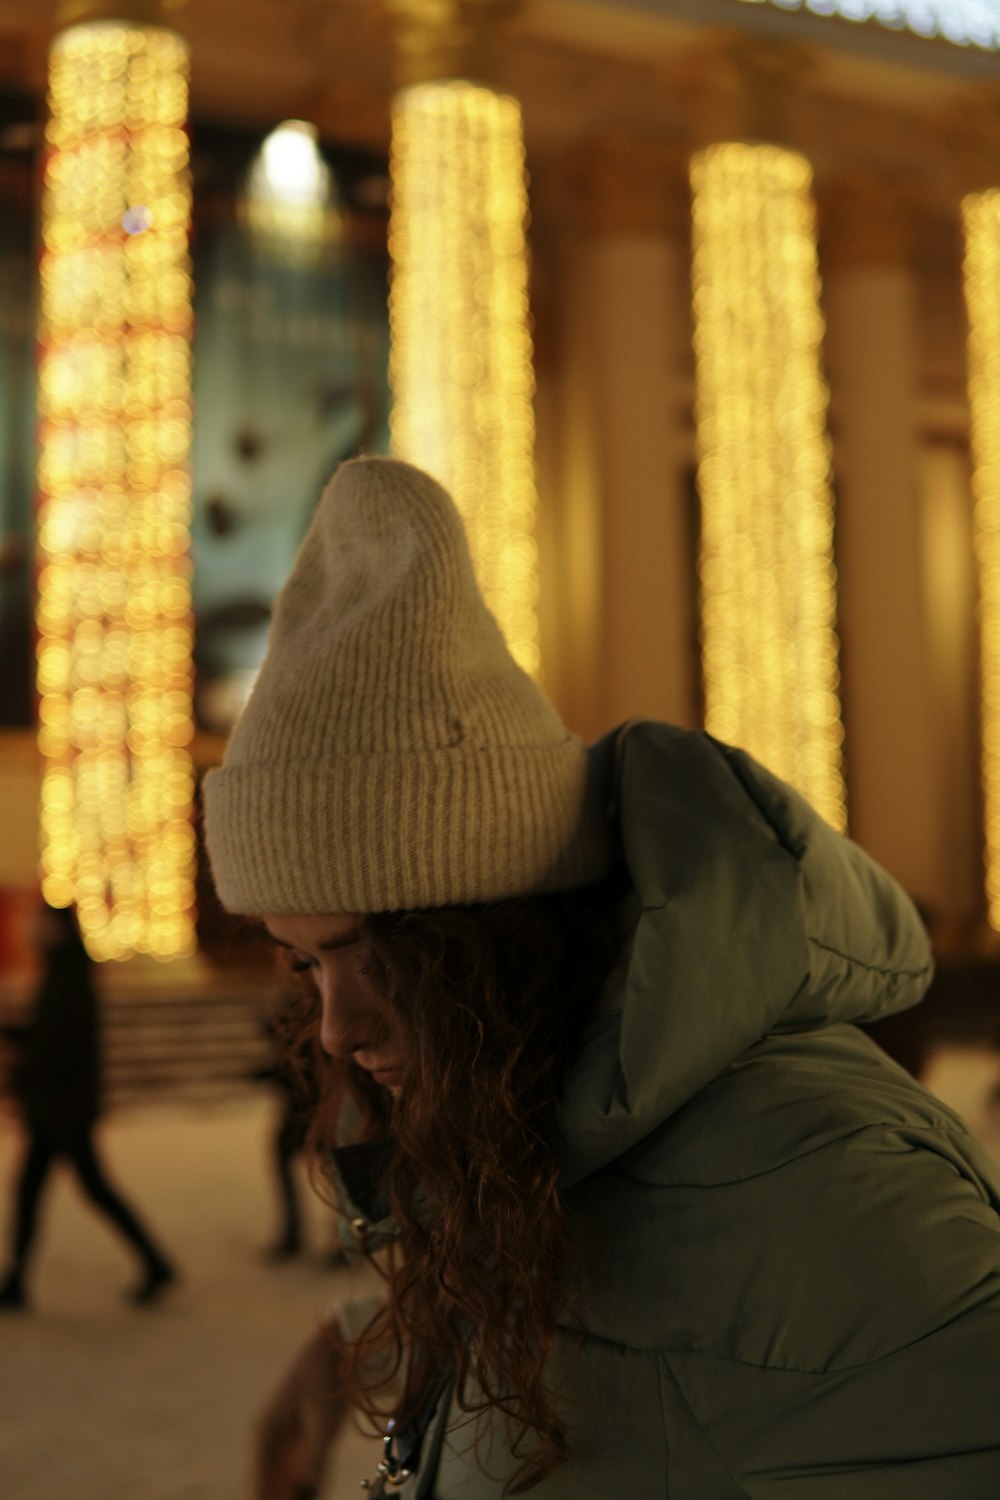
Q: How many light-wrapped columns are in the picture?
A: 4